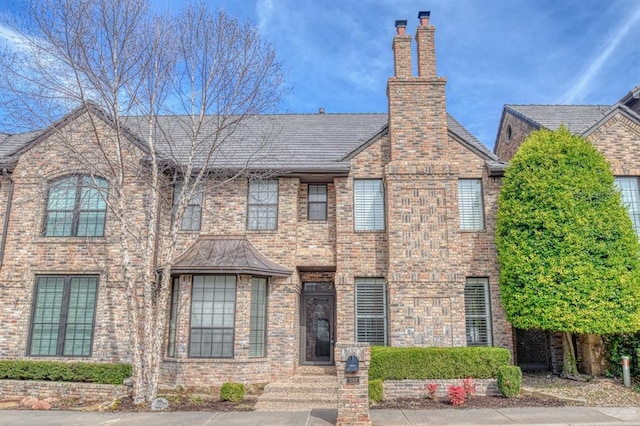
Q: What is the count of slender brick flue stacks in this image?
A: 2